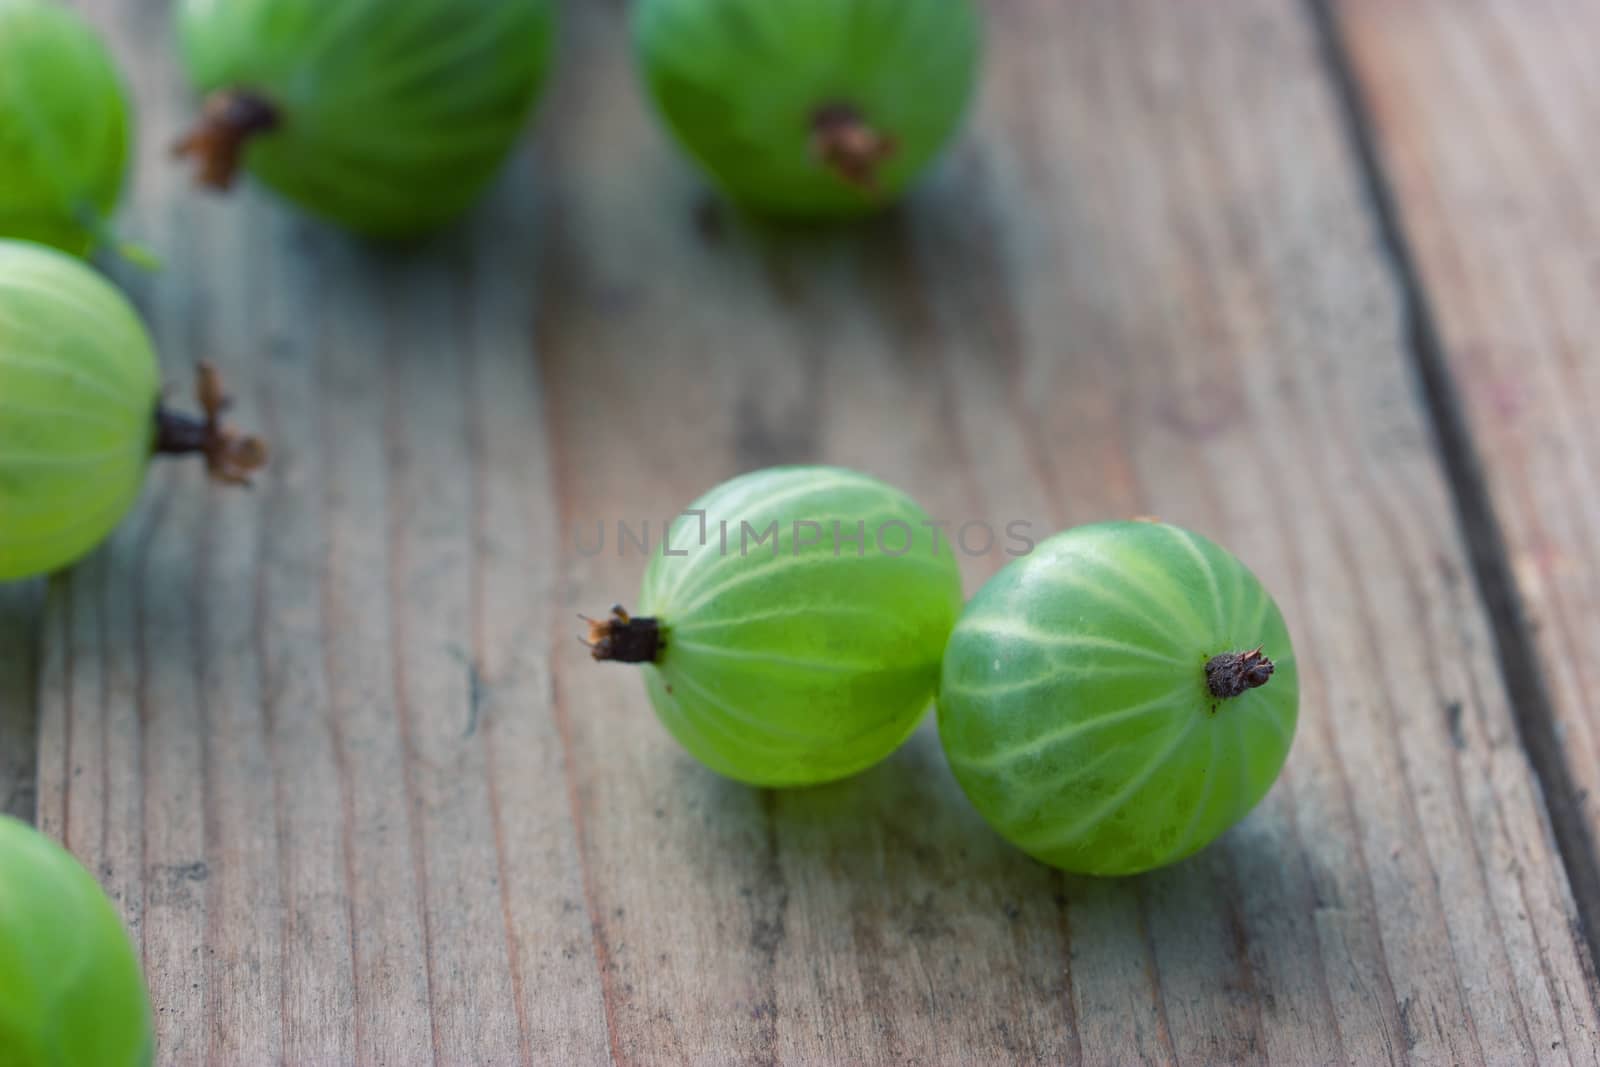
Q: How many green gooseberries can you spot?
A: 7